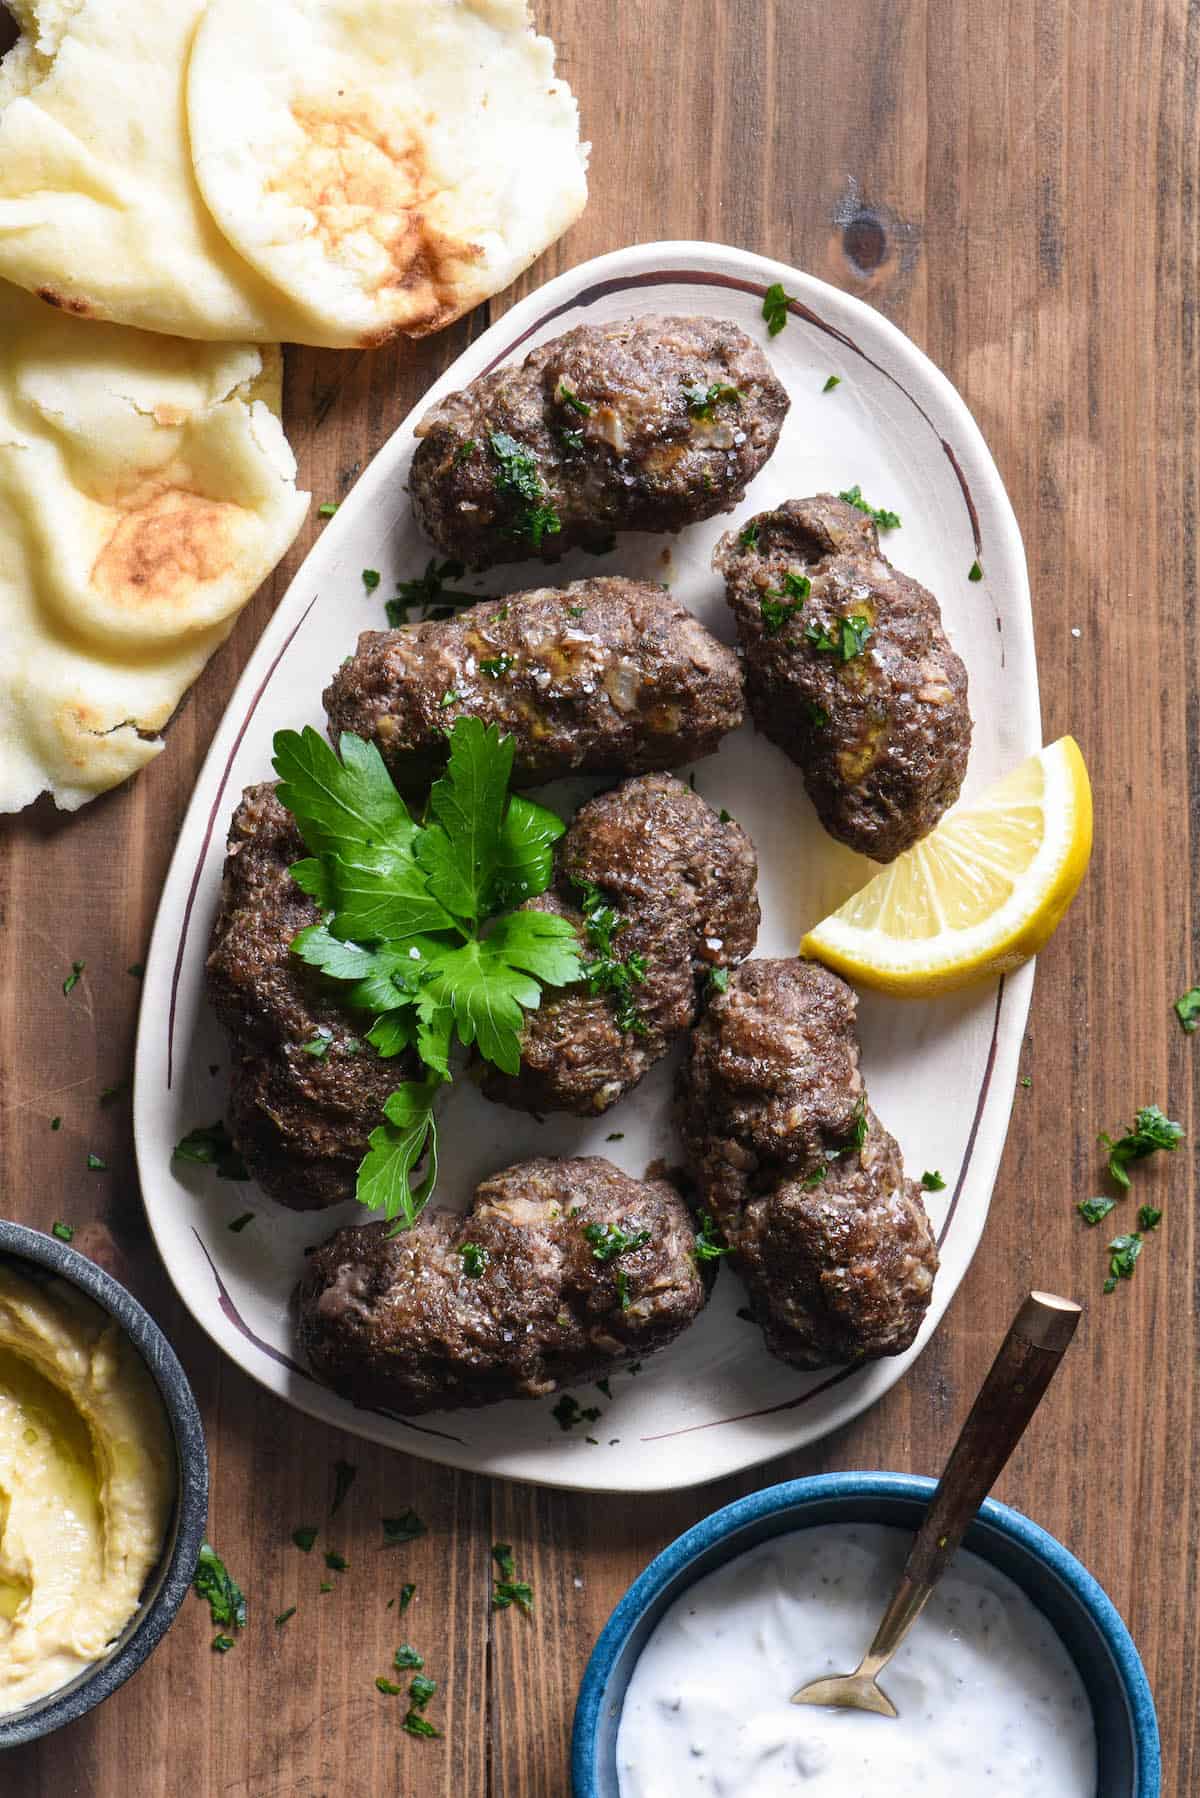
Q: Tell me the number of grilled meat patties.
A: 7